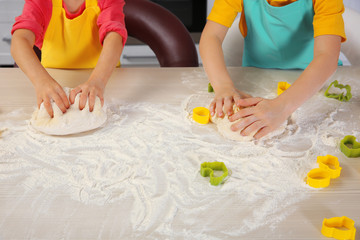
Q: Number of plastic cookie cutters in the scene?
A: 9